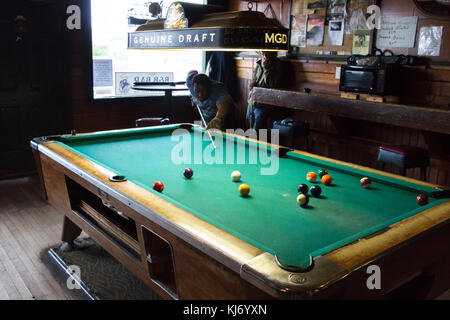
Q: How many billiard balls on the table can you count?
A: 12